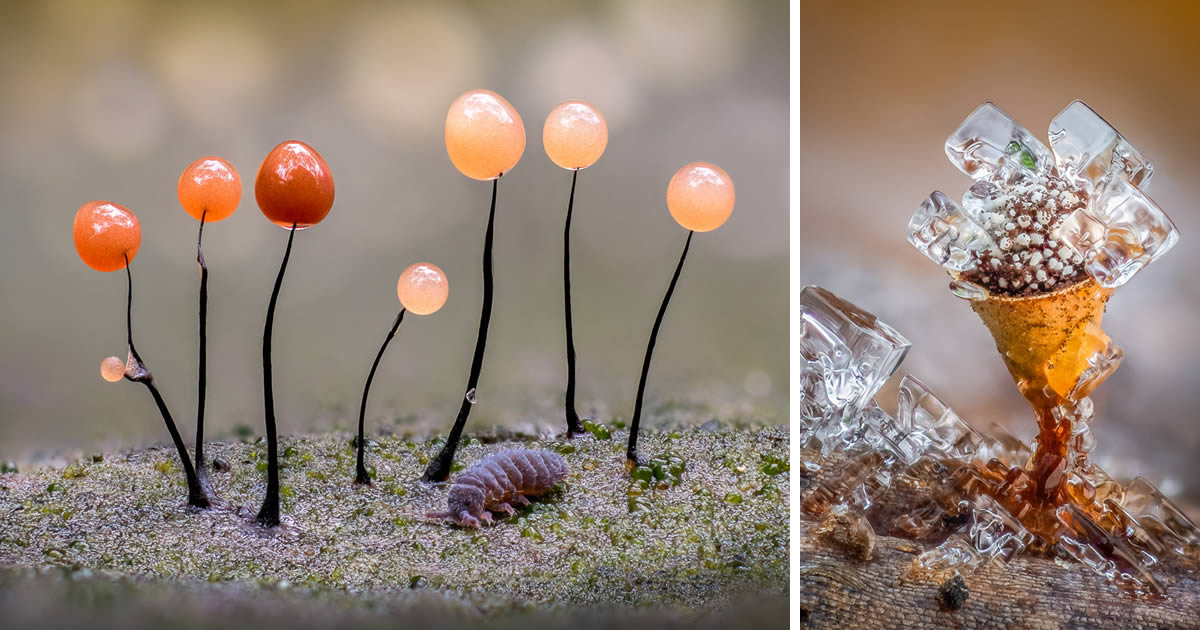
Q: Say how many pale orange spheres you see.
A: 5